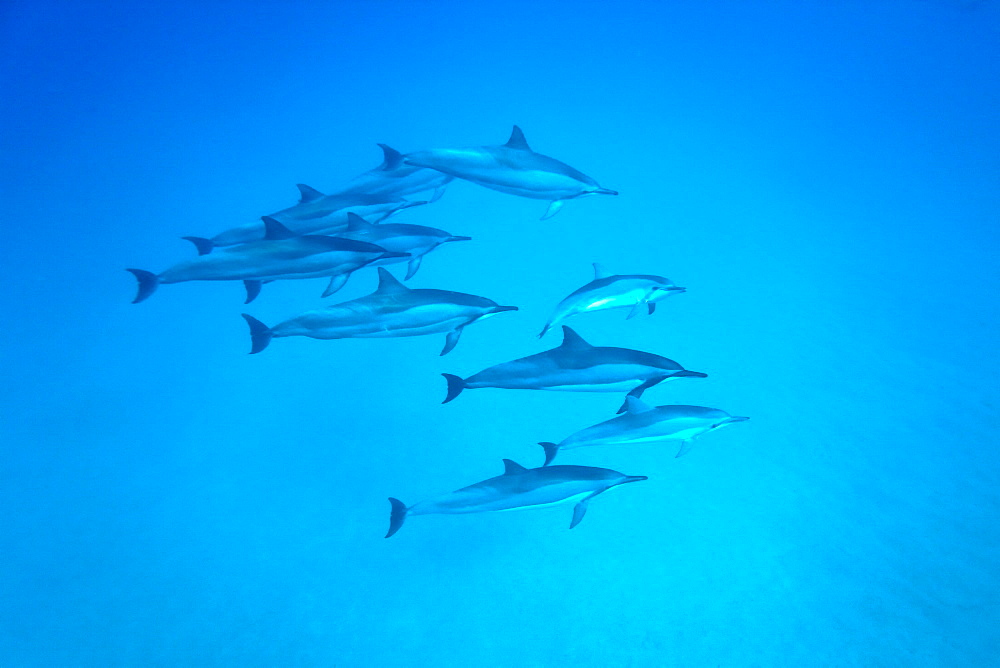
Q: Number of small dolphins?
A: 1